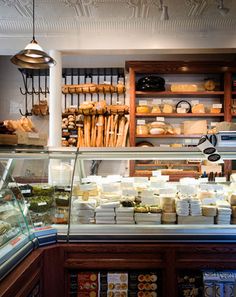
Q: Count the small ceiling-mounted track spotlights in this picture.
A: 2